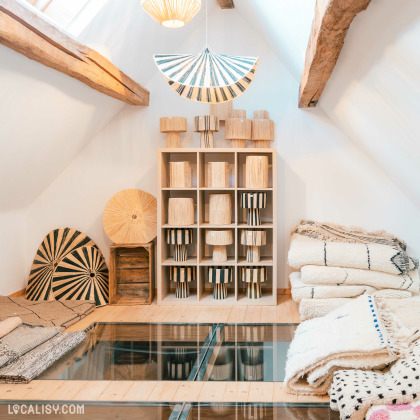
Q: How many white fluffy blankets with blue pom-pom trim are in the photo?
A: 1